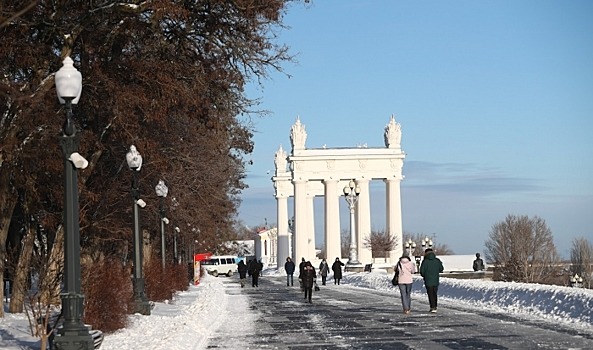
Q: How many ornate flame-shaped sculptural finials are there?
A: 3